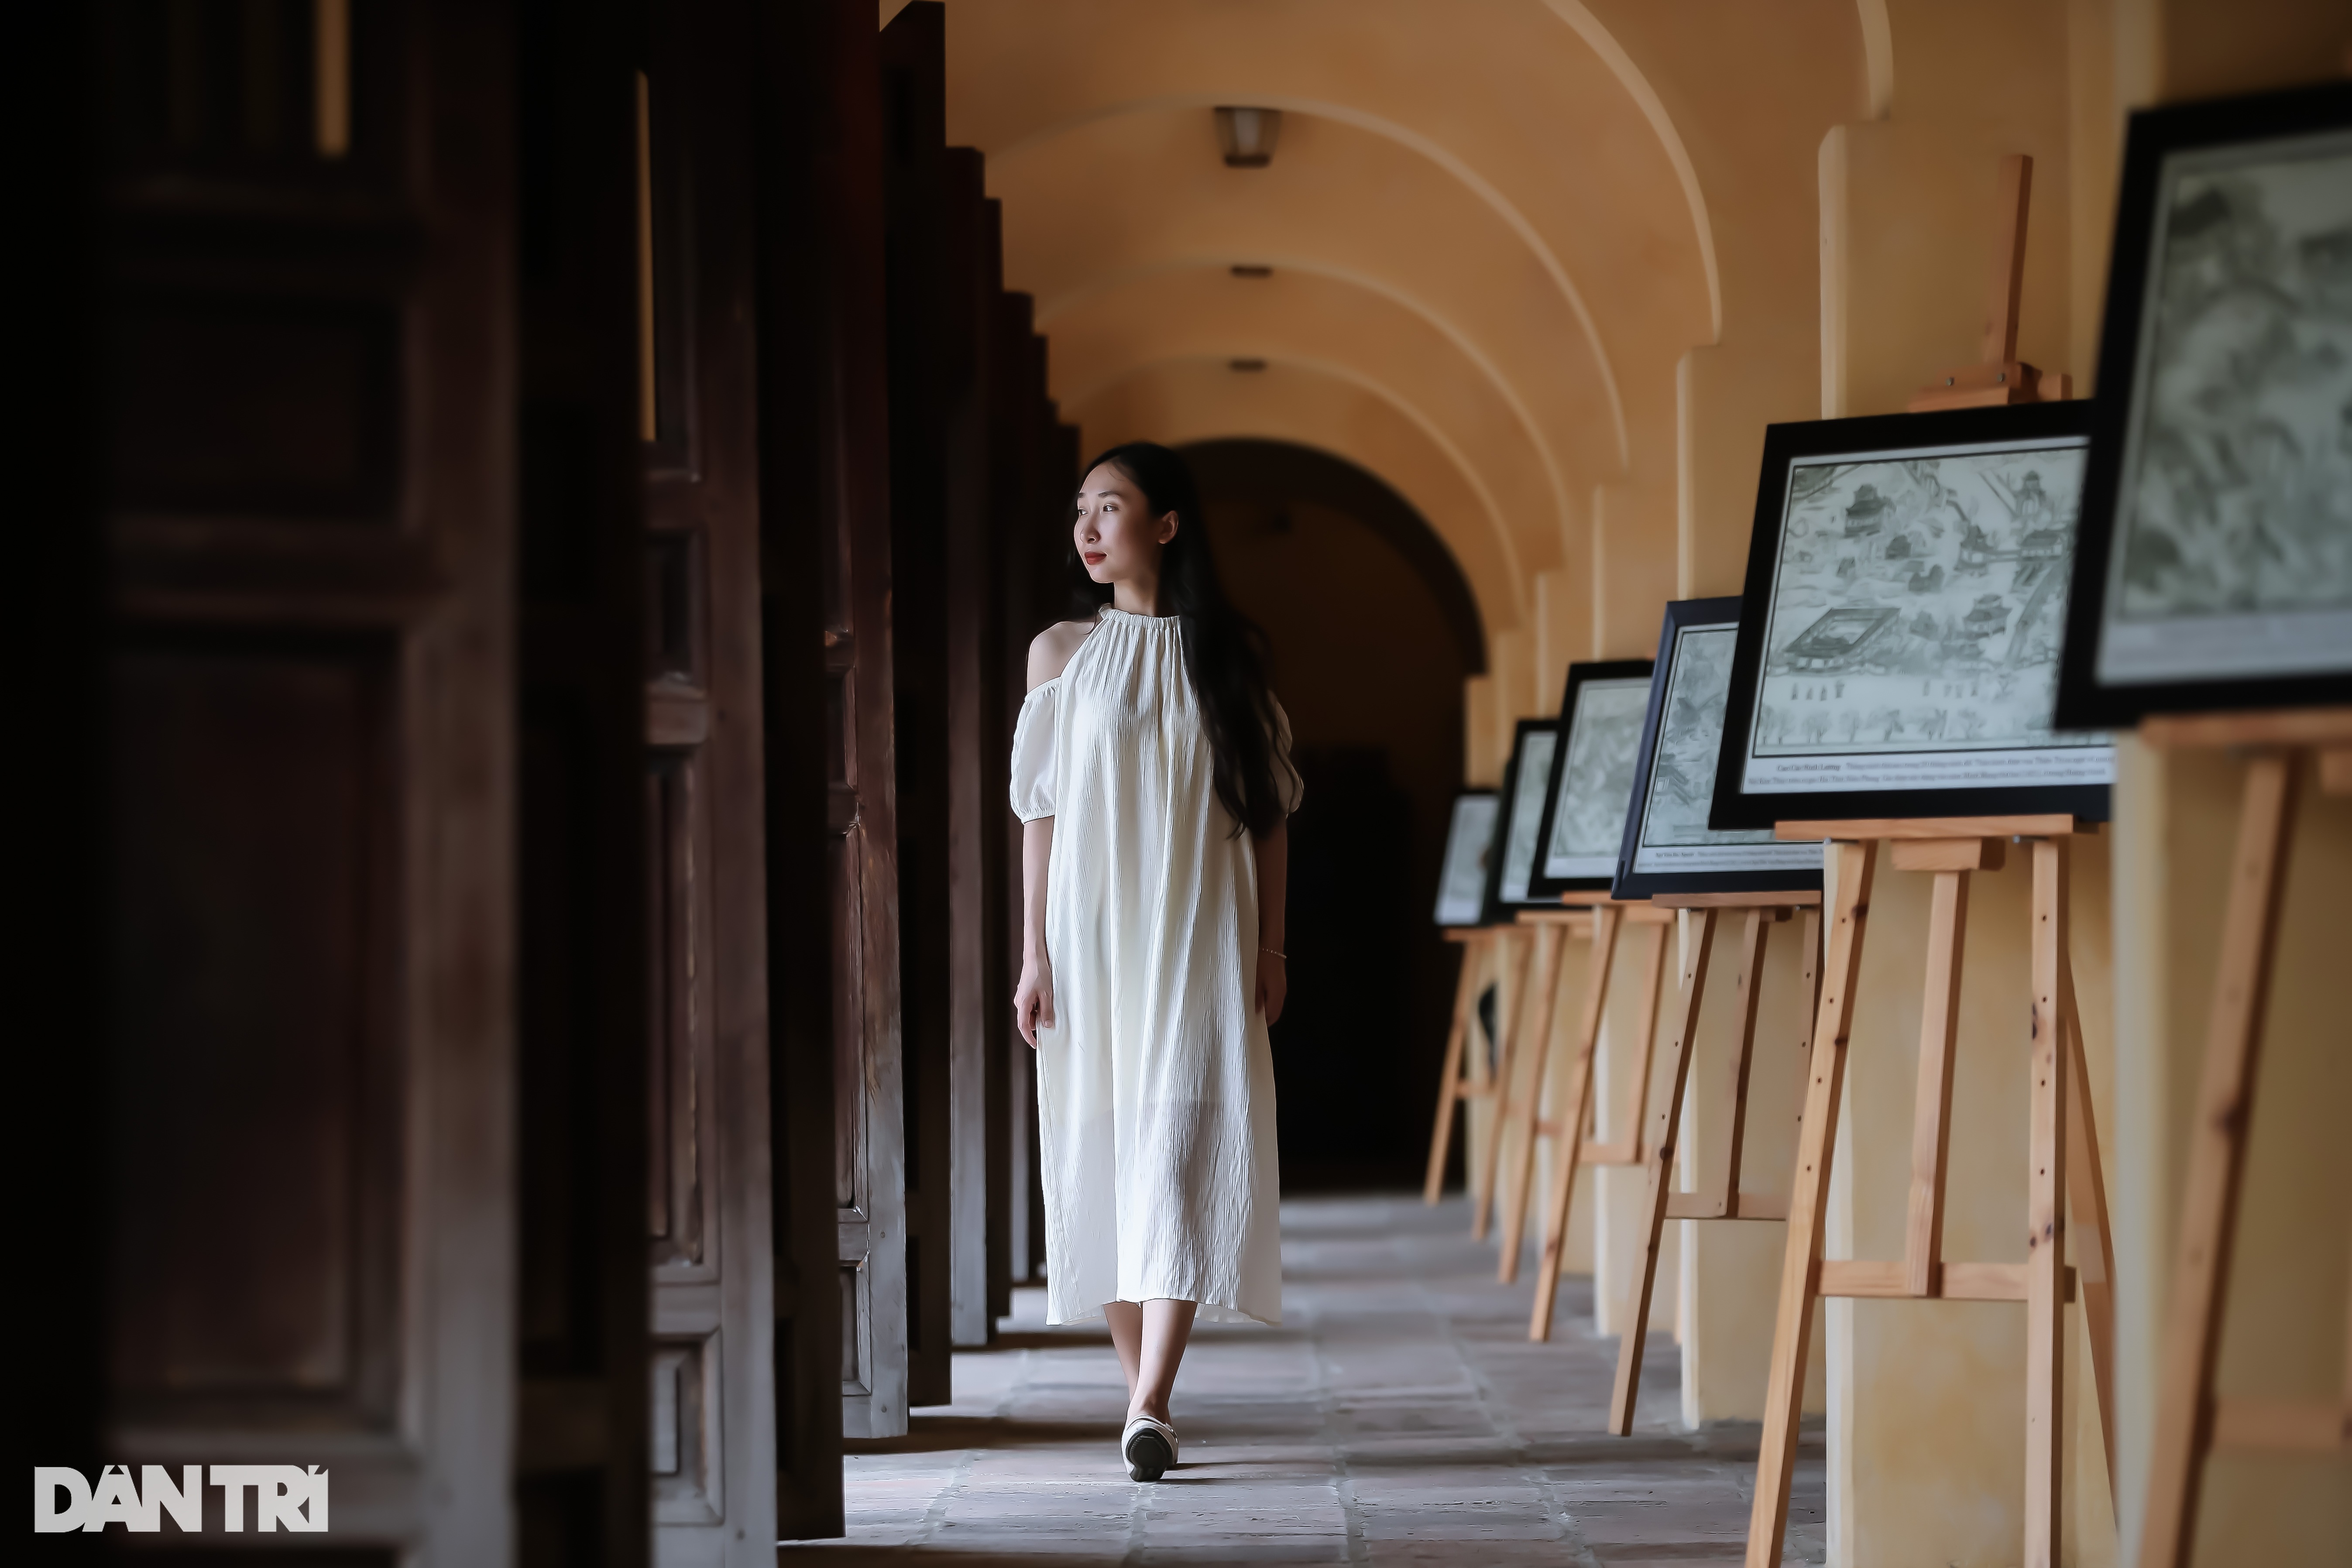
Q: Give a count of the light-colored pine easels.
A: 7